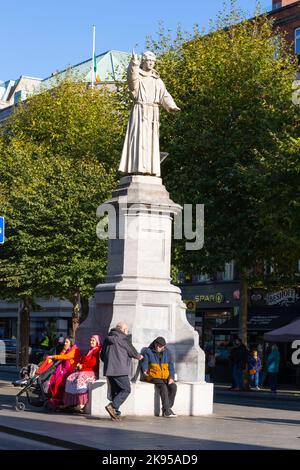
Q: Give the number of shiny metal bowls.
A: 0